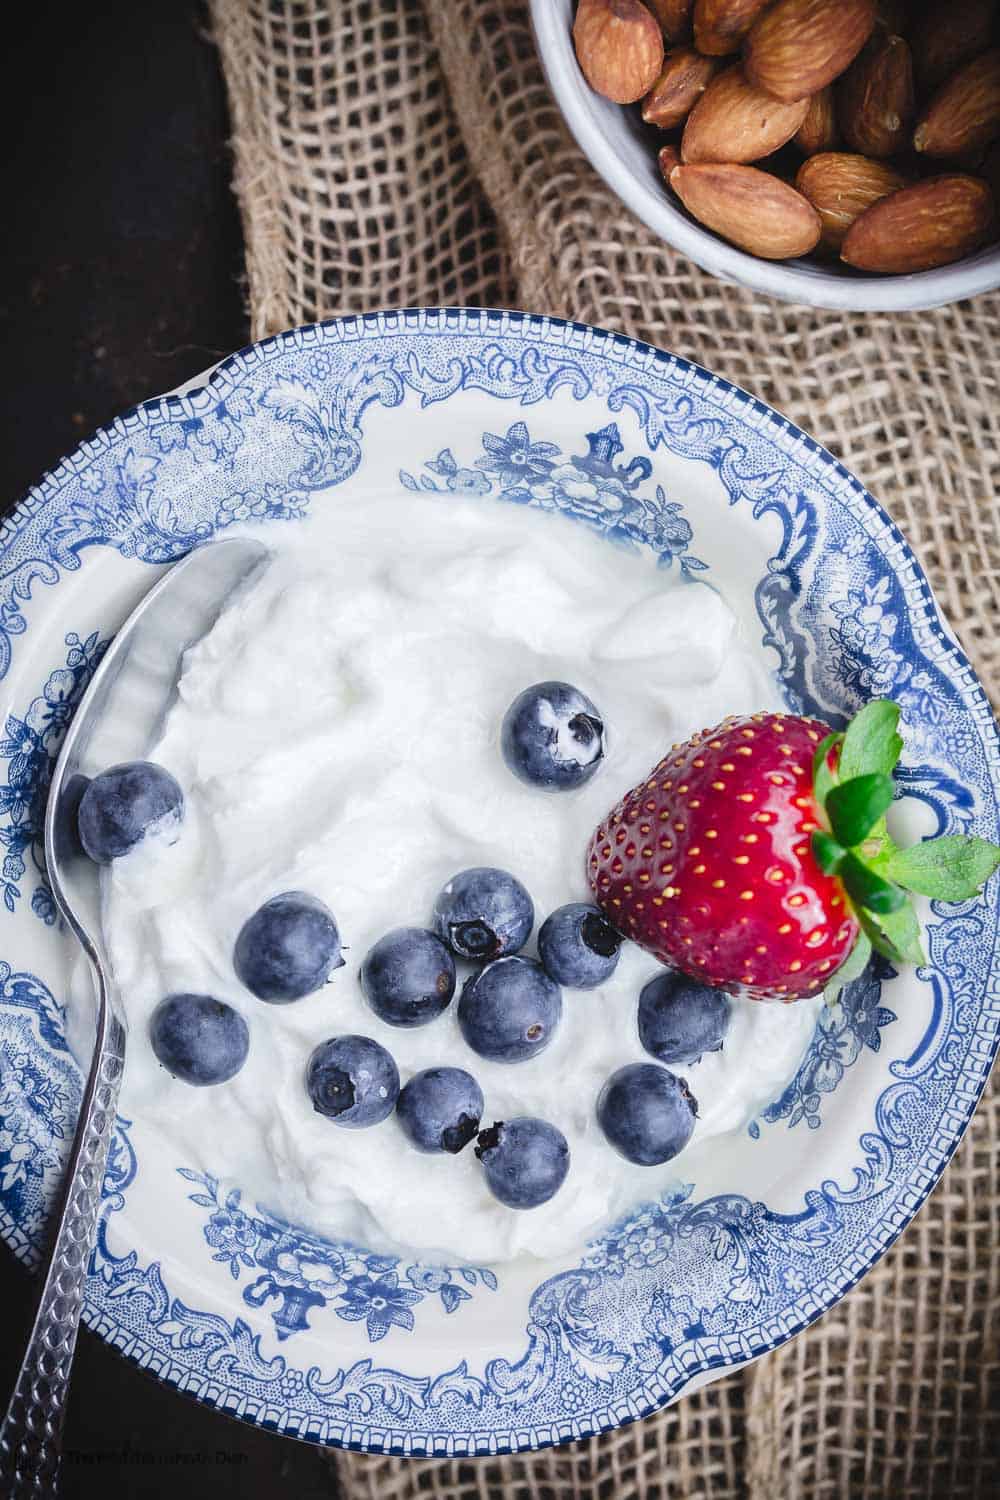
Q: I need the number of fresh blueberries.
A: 13